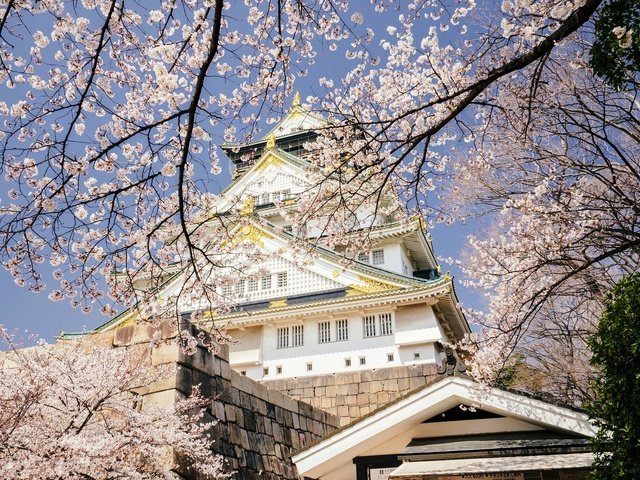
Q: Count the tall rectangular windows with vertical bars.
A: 6